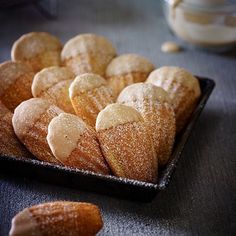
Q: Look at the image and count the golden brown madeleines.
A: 13